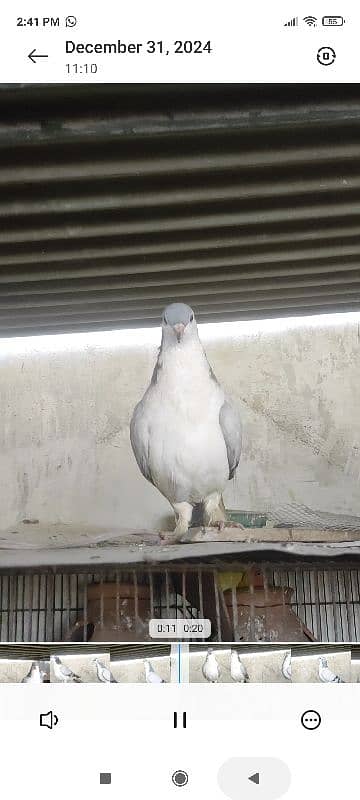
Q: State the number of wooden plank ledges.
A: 1